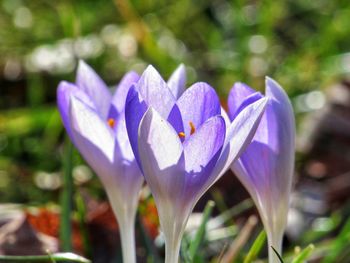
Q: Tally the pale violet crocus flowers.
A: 3